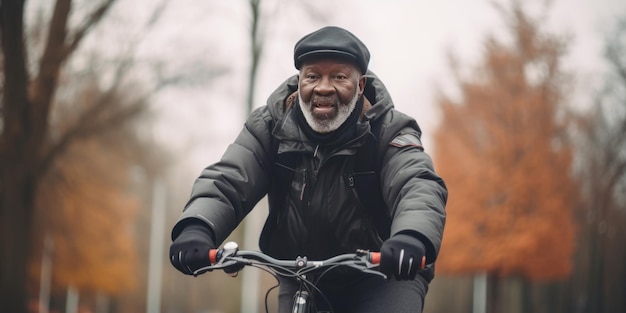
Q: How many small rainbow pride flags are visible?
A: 0